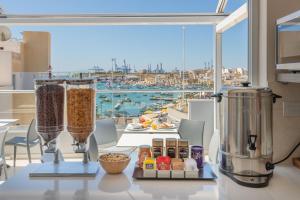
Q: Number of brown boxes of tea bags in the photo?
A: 3